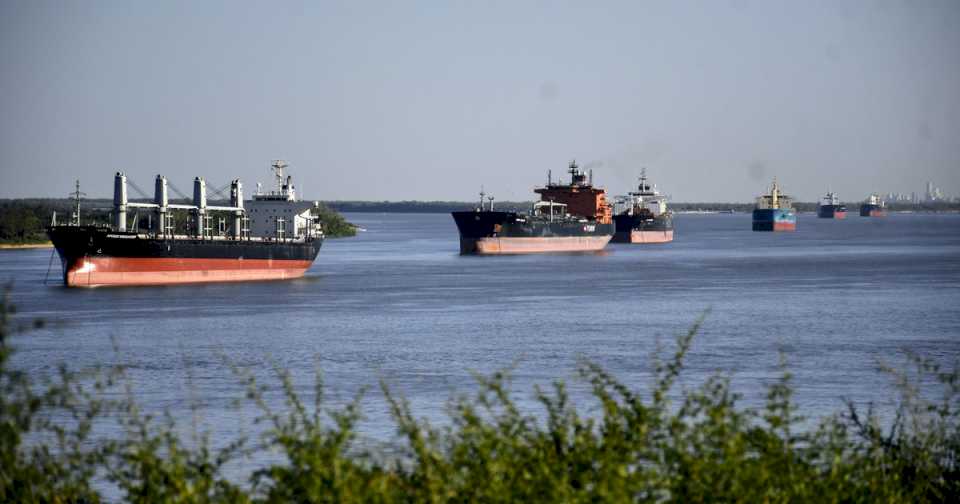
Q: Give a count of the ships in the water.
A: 6